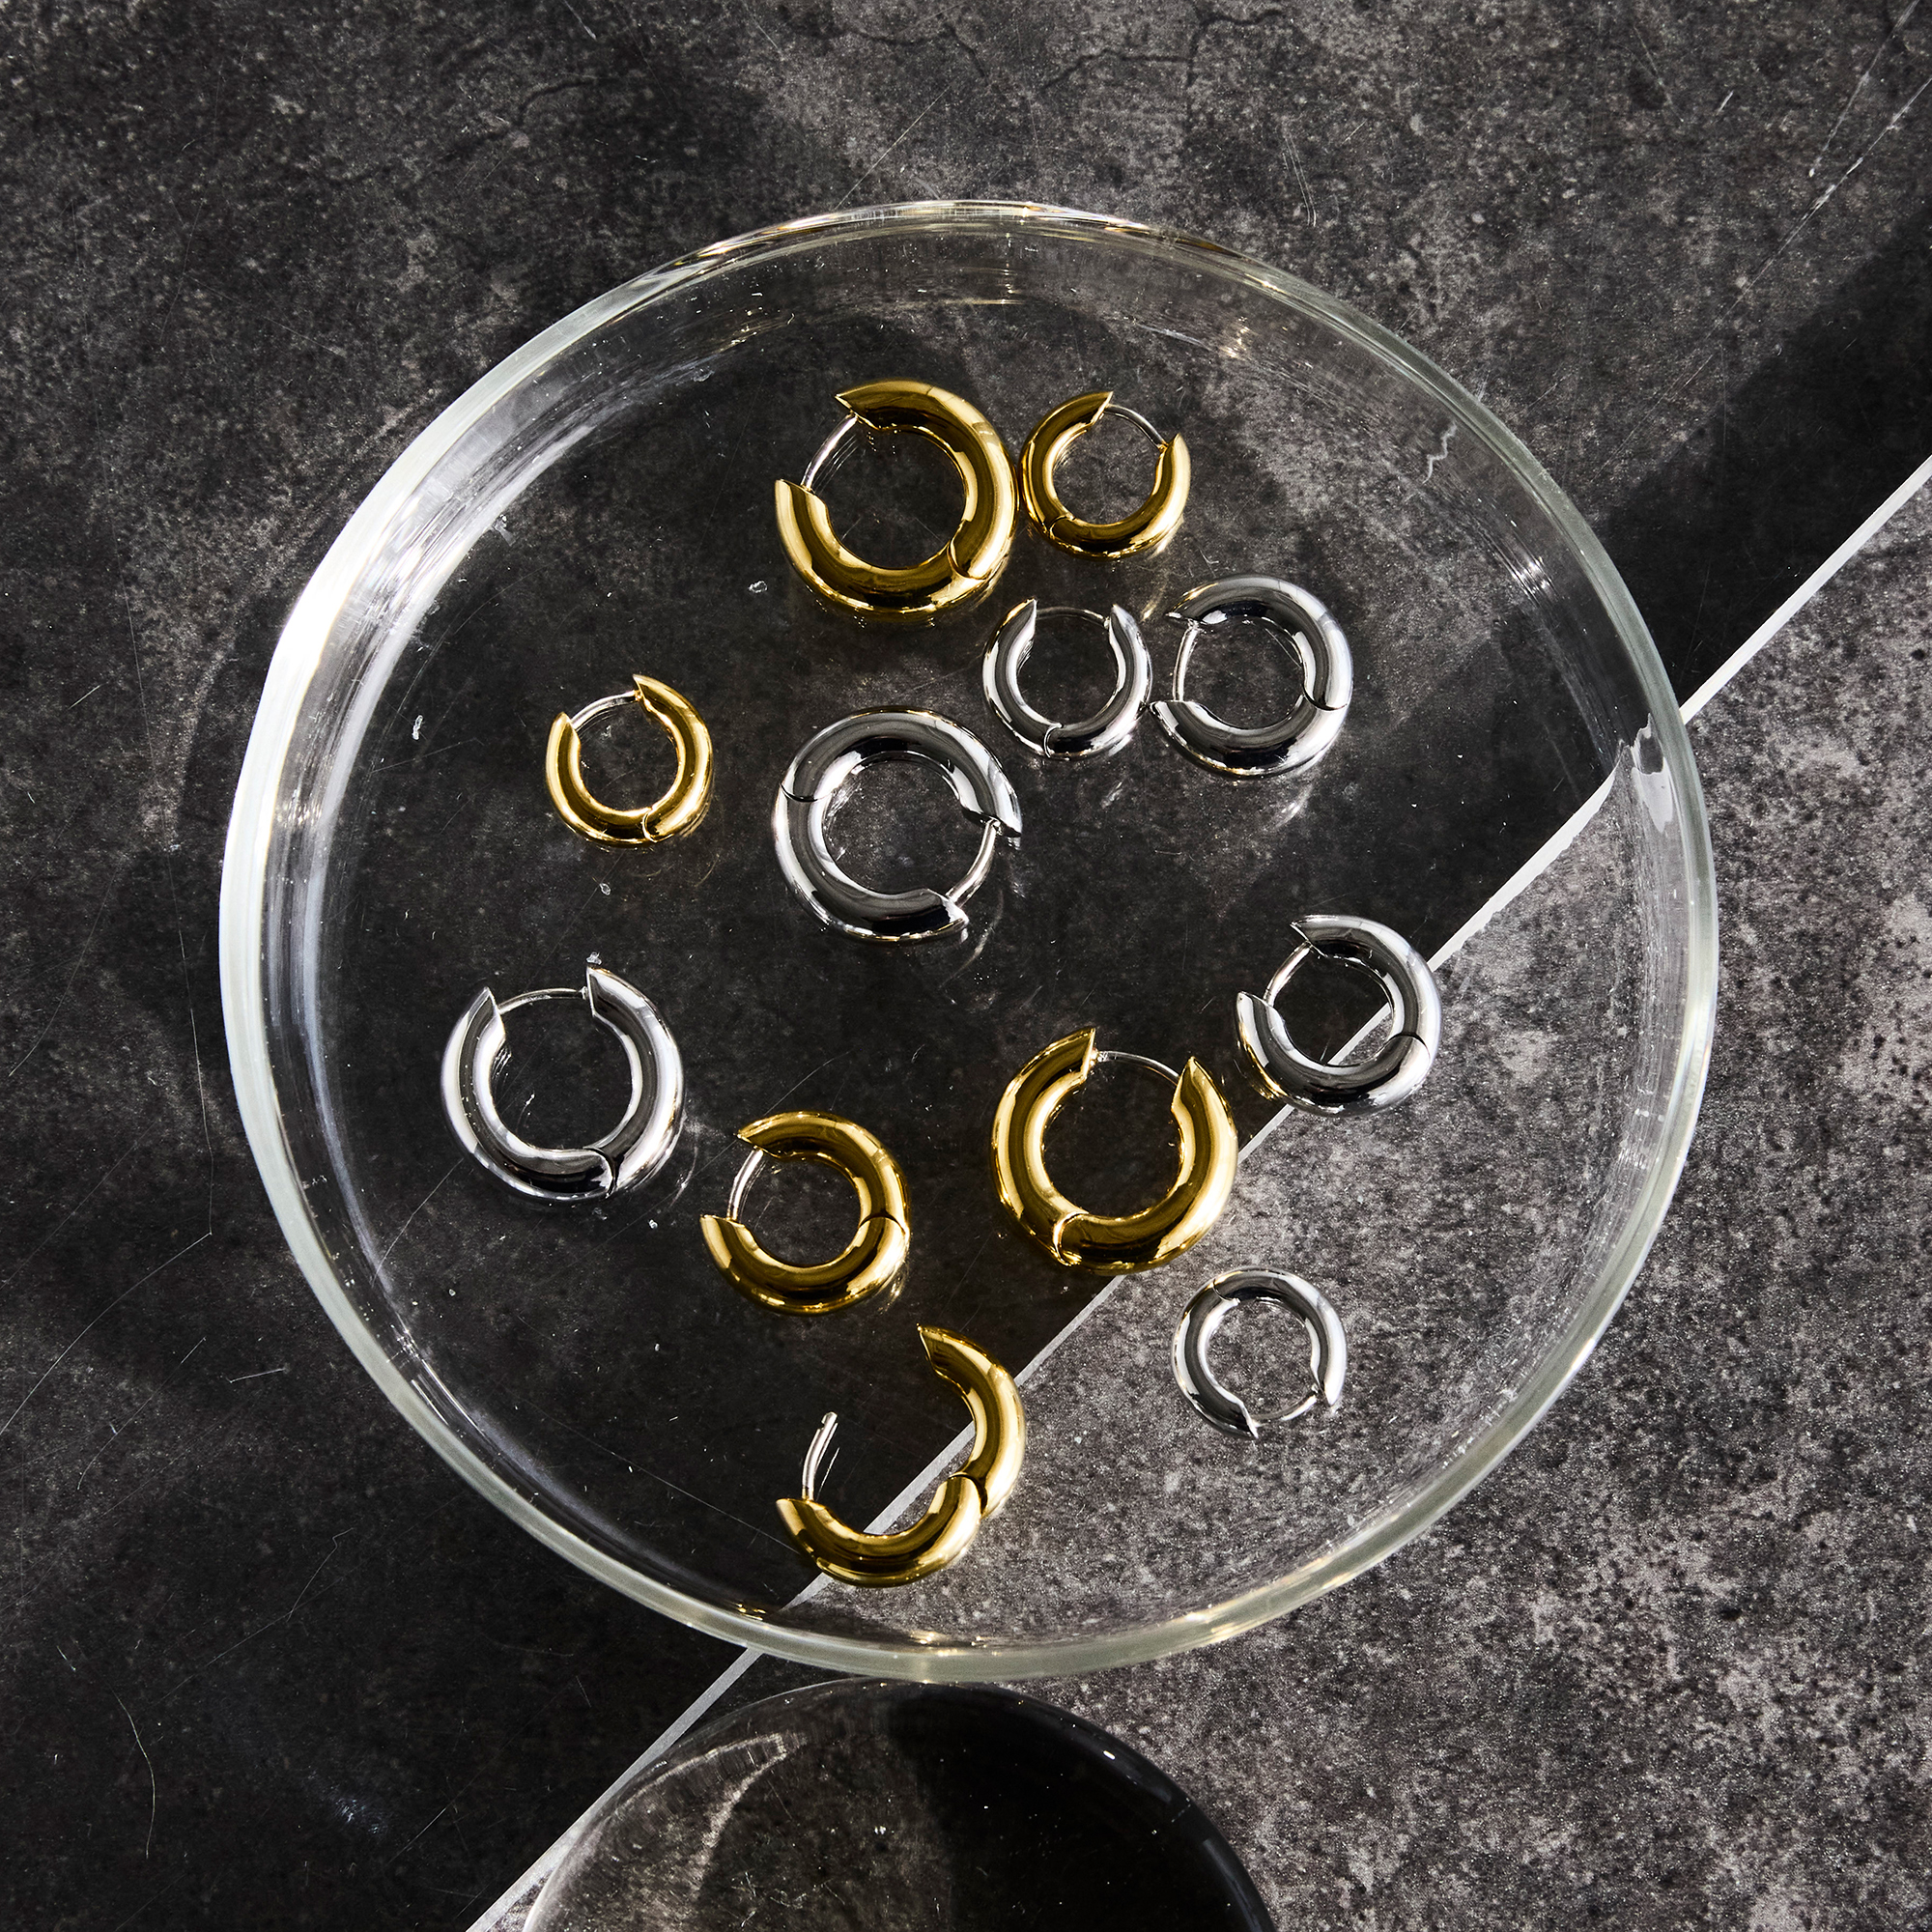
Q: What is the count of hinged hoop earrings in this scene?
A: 12